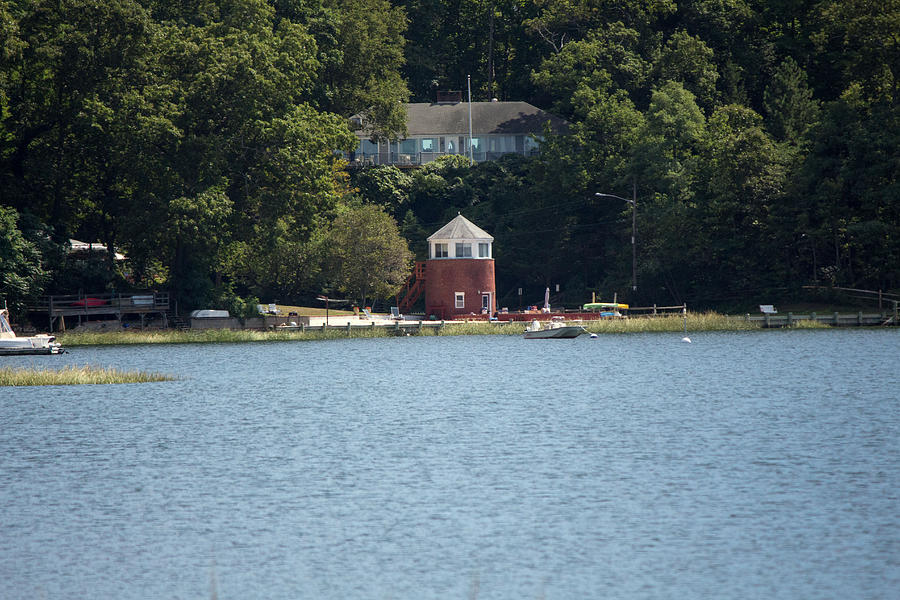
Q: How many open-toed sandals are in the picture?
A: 0